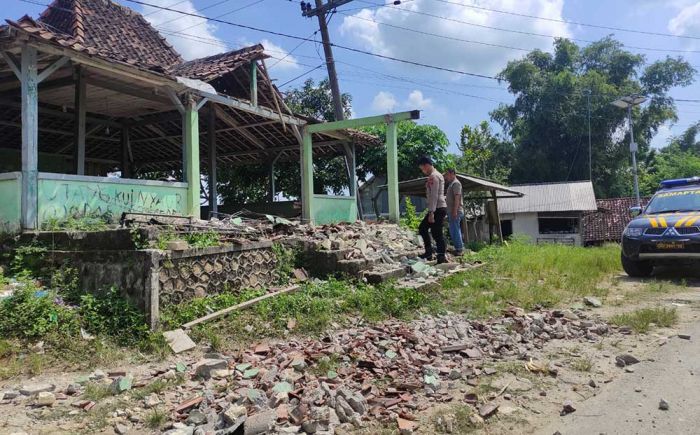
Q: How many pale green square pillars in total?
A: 3